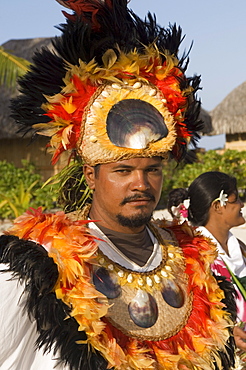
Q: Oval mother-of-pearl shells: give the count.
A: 4